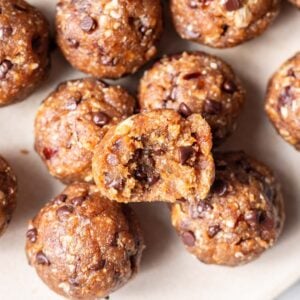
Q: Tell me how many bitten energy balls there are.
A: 1